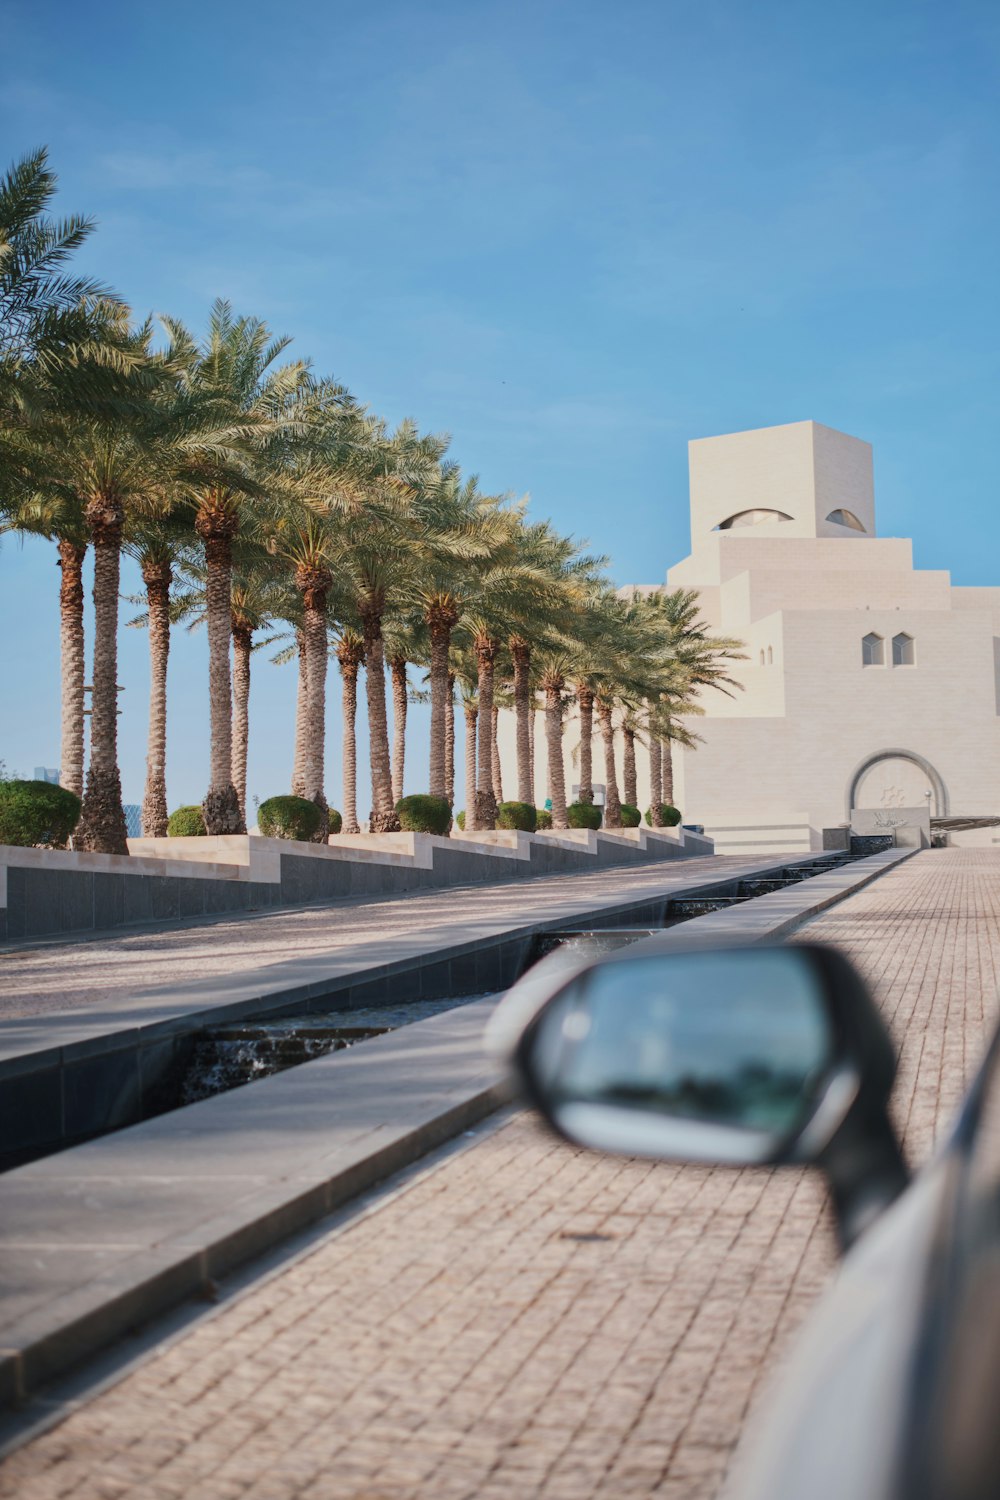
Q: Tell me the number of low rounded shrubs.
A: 11